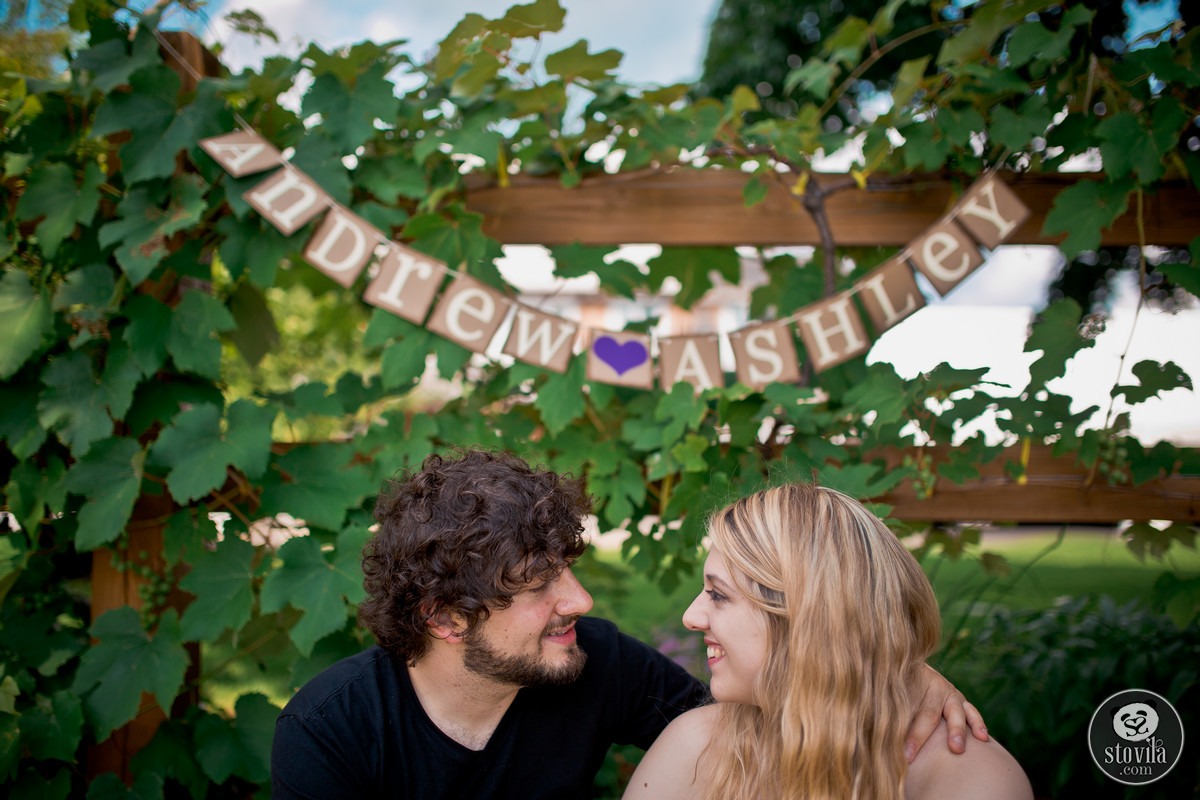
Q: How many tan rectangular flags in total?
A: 13